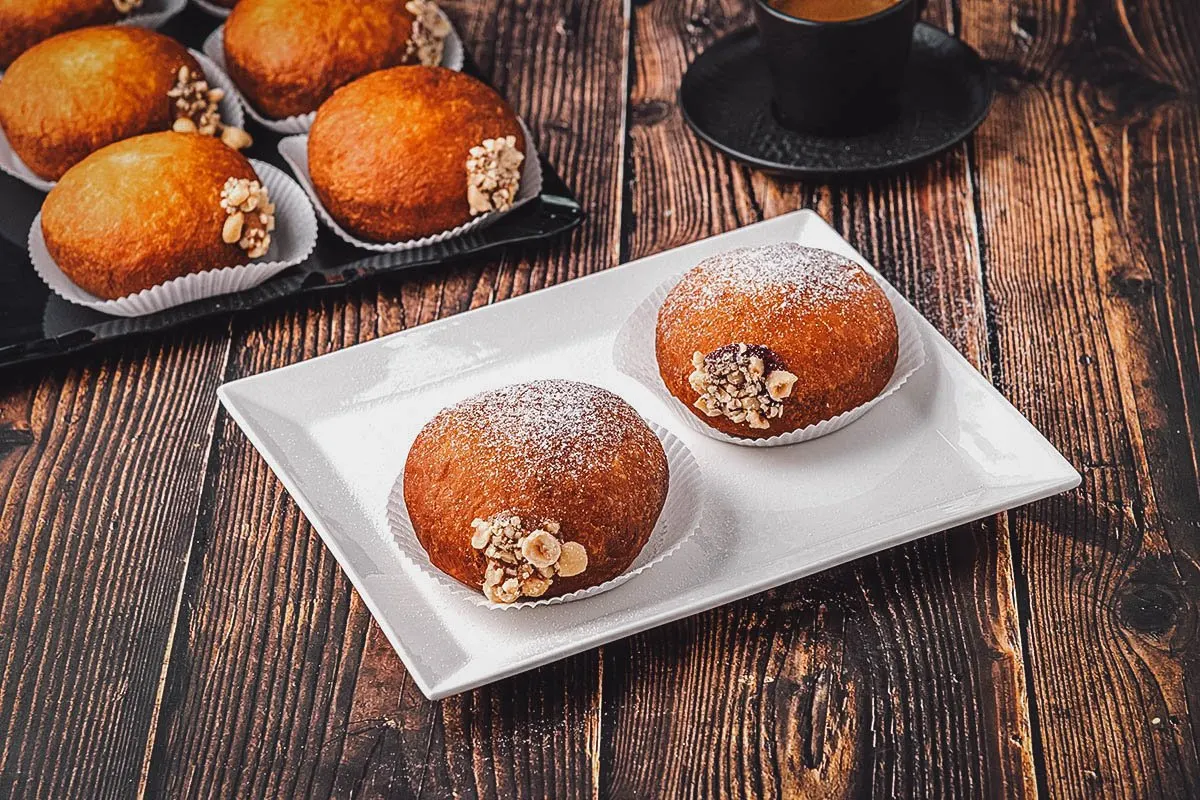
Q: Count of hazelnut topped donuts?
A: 7